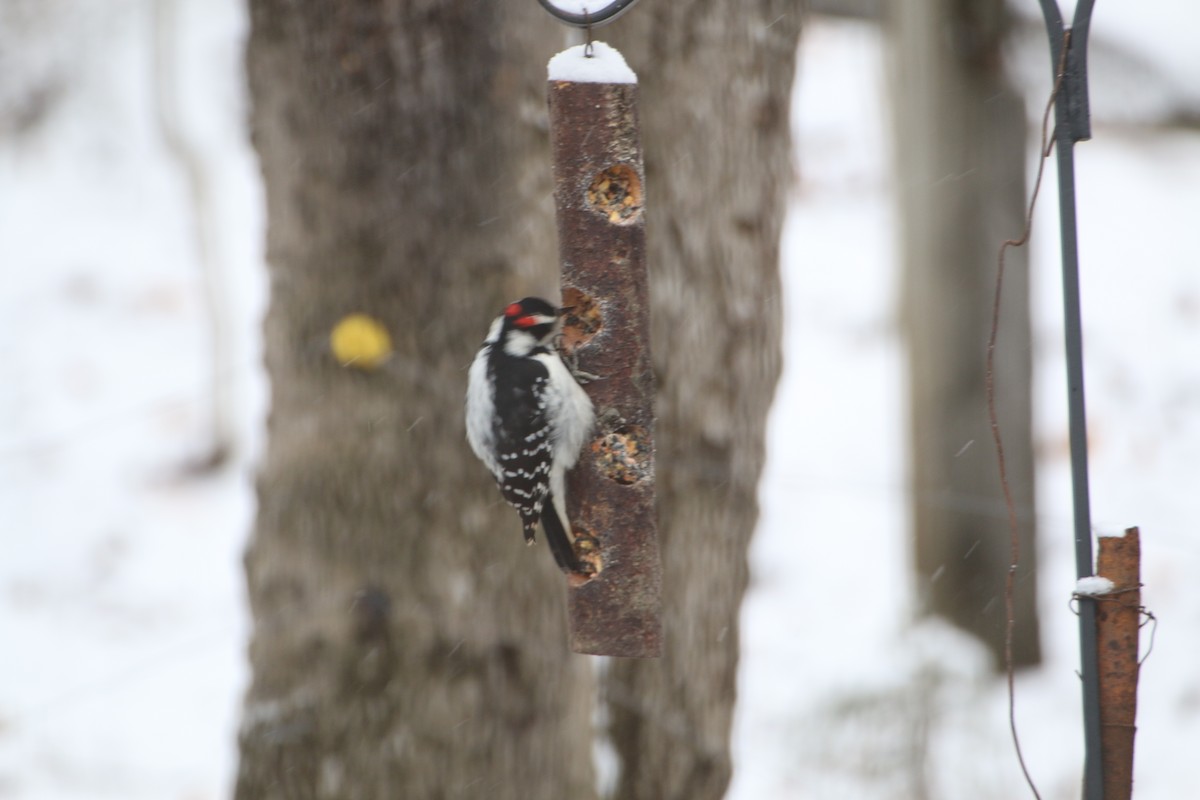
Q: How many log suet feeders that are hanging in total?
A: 1